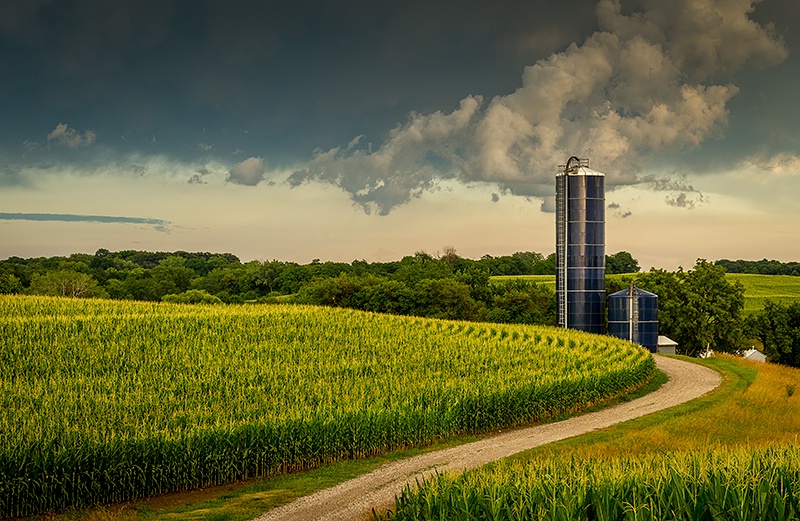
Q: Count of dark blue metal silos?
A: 2